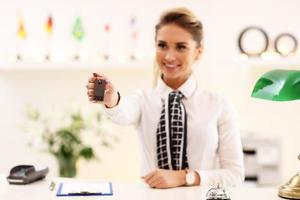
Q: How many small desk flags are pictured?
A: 5